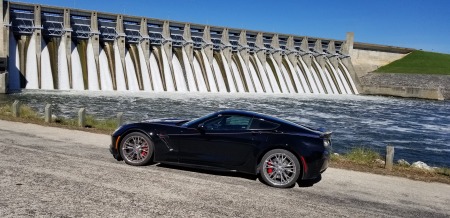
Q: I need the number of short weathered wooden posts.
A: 5